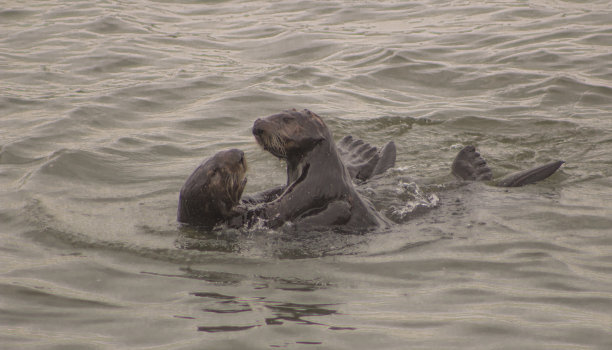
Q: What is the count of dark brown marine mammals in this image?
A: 2